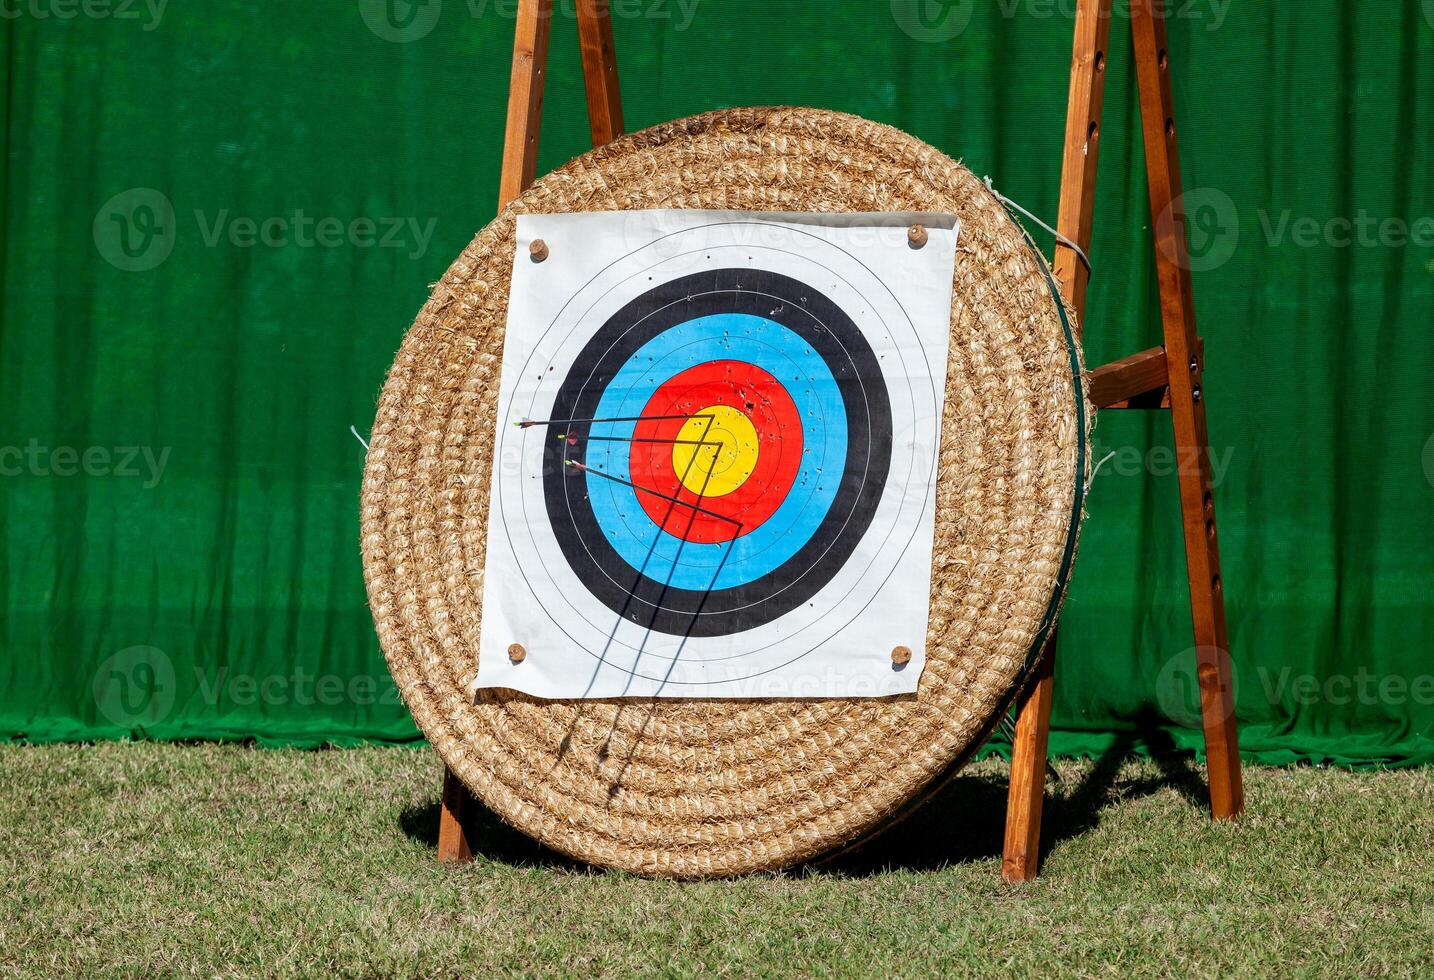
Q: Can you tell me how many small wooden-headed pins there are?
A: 4